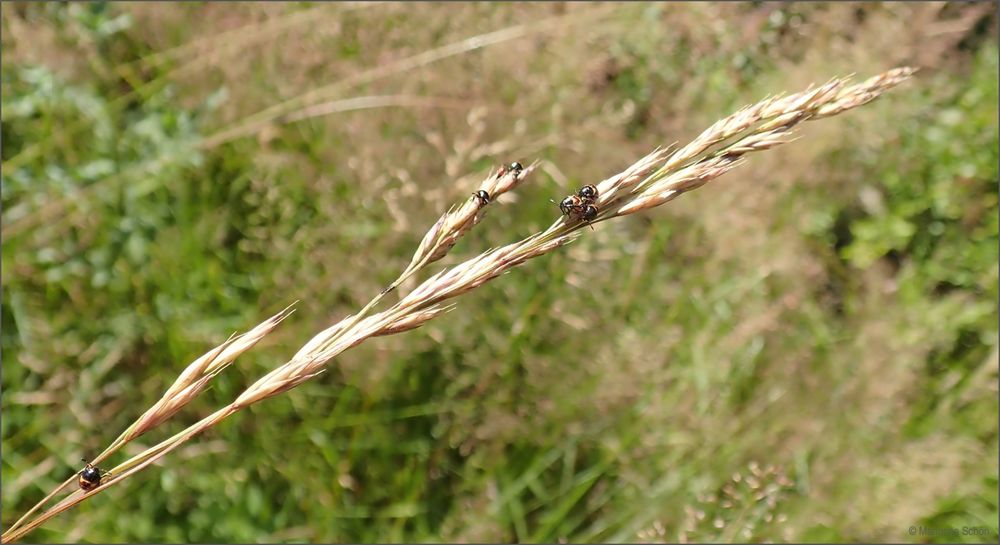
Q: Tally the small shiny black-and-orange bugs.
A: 6